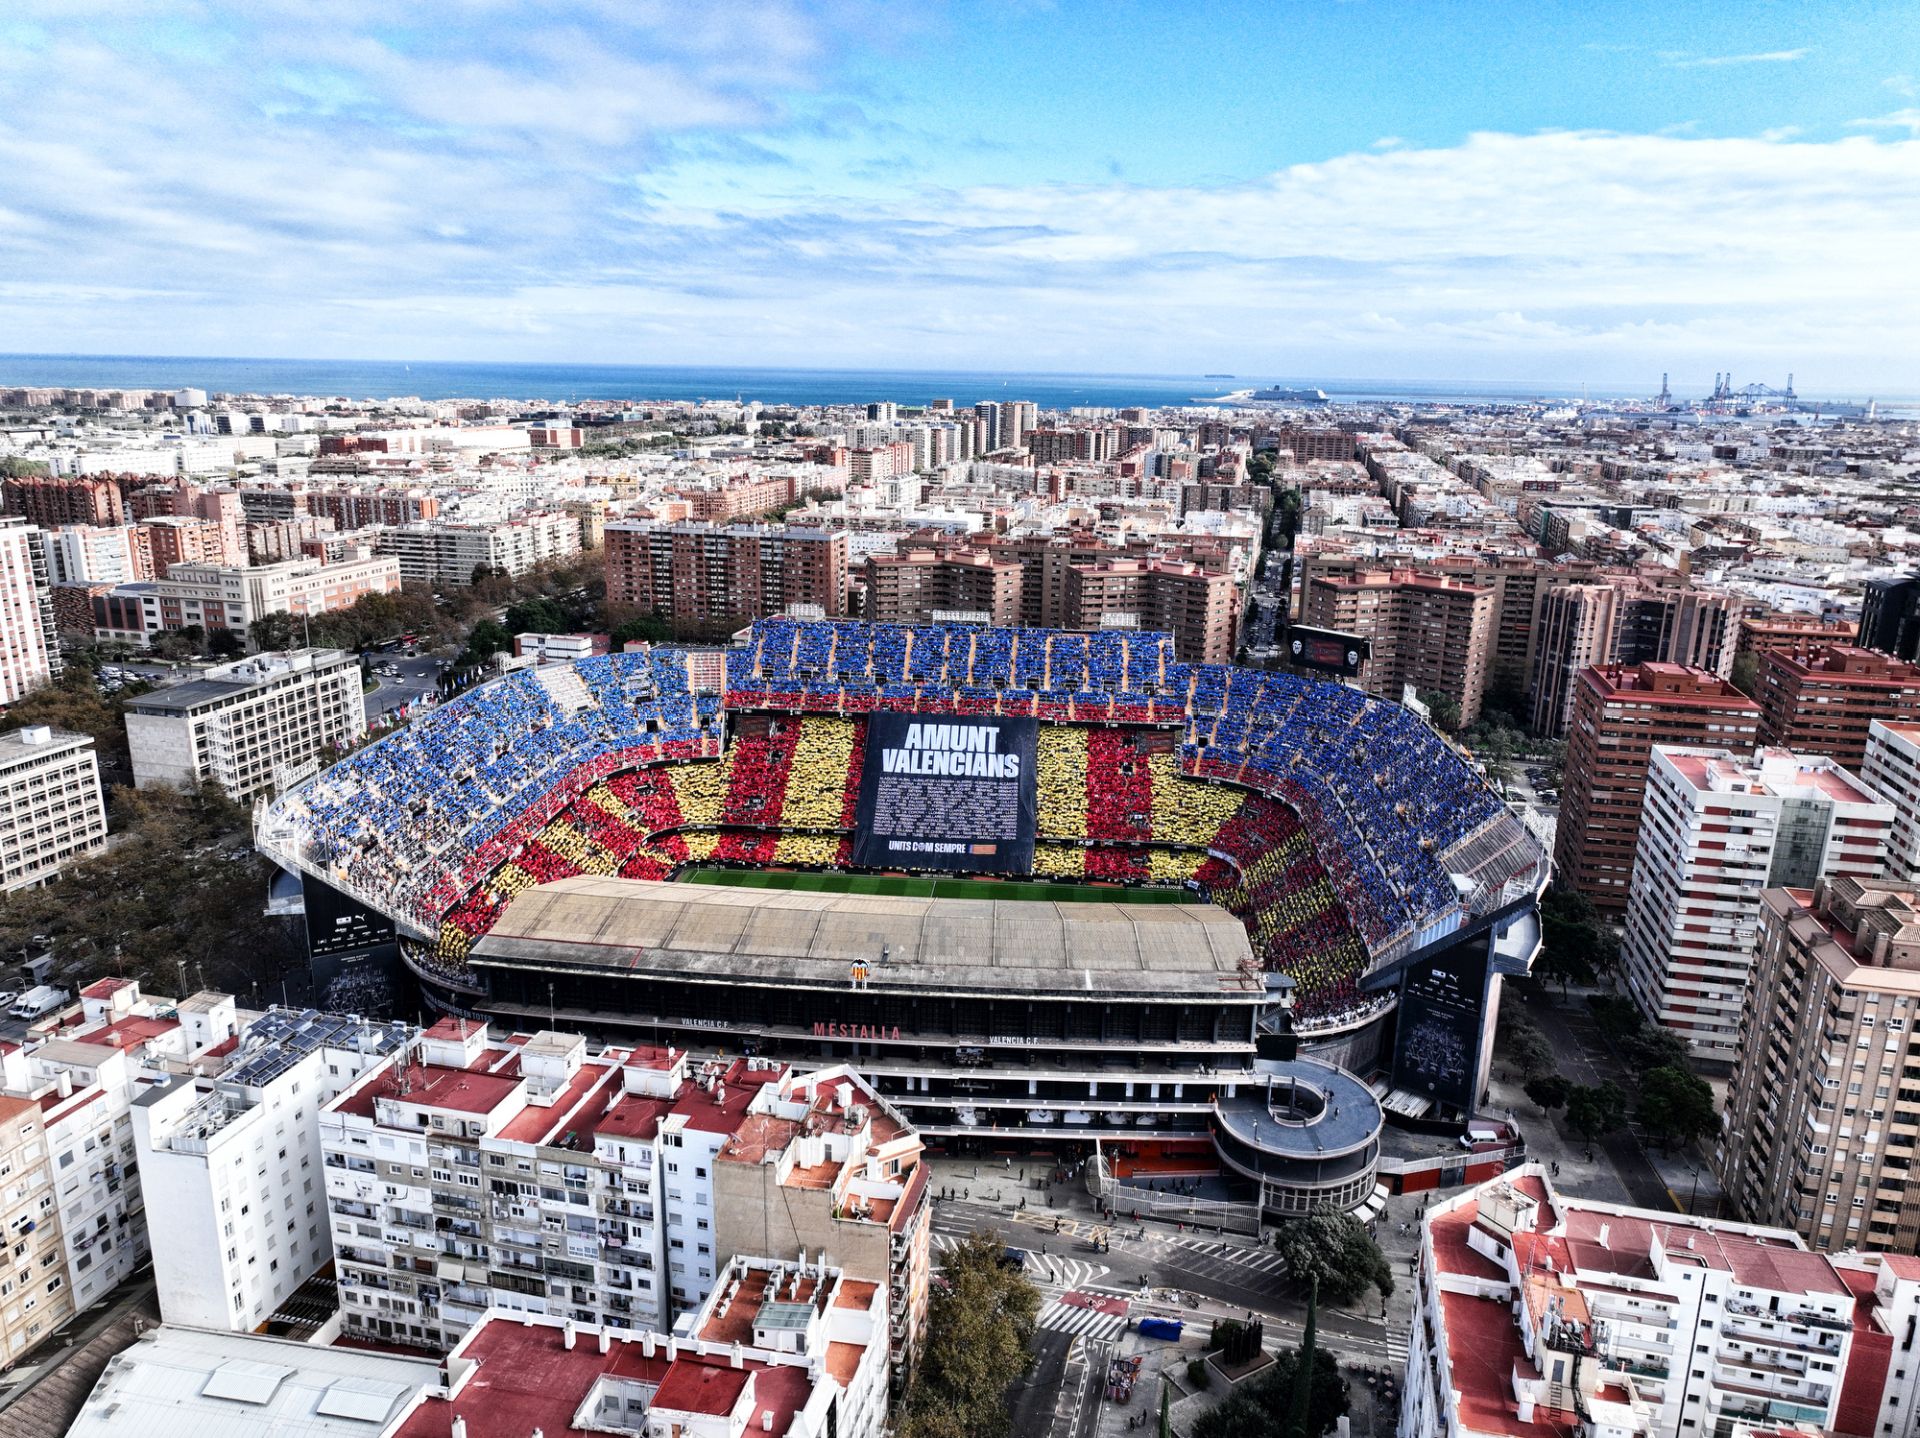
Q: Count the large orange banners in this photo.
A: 0